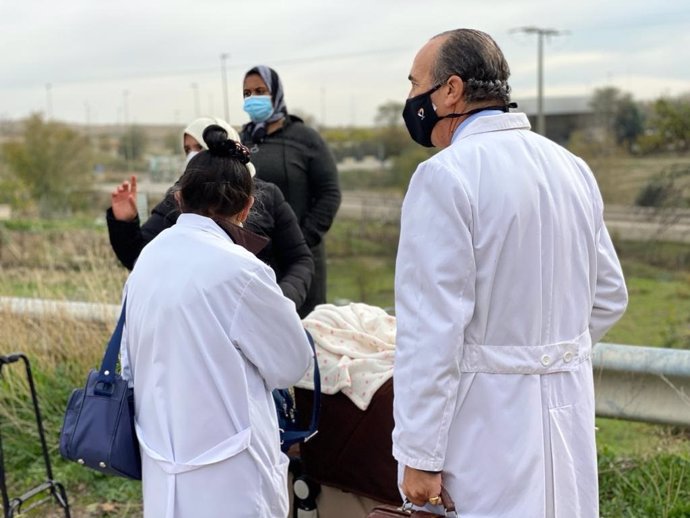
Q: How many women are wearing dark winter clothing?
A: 2